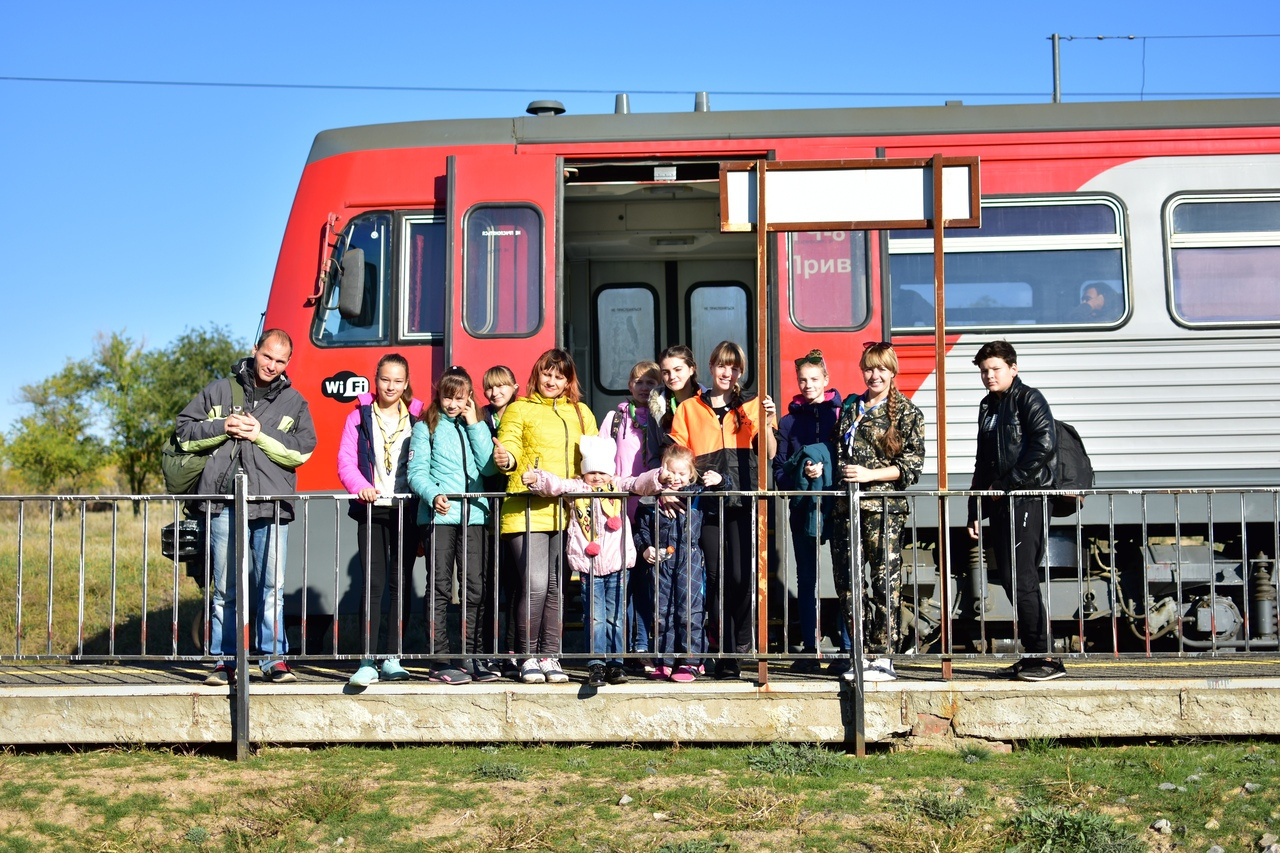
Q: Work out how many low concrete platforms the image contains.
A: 1